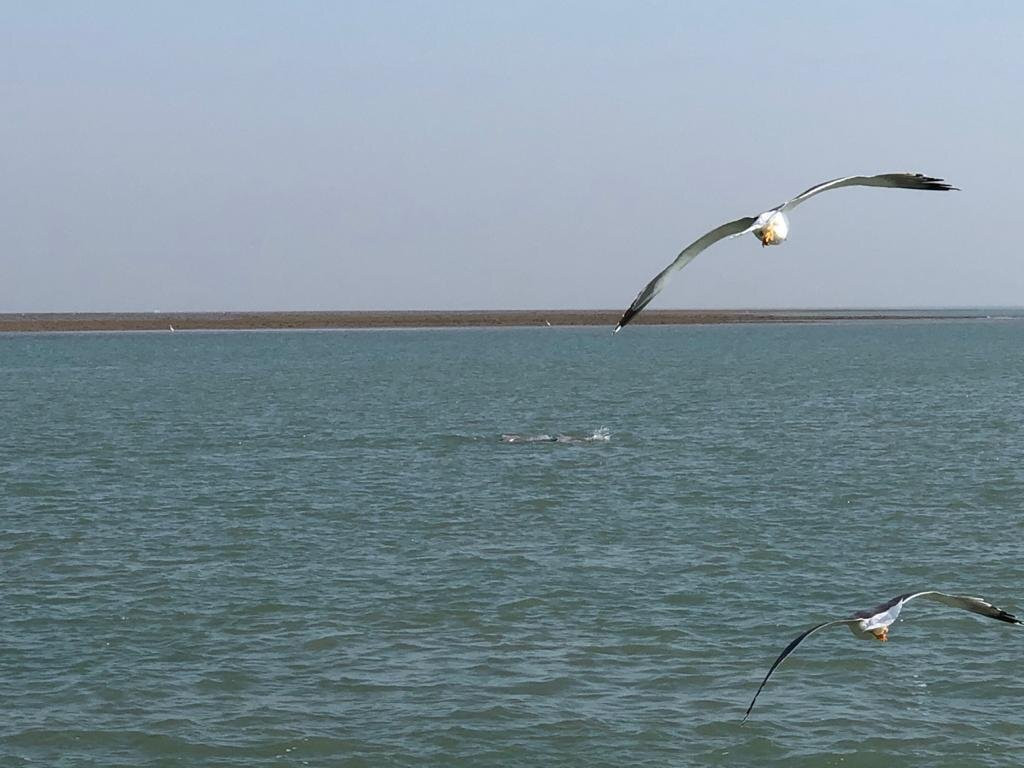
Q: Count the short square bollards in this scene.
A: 0